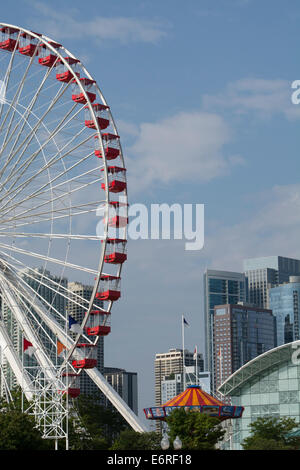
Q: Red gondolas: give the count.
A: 14